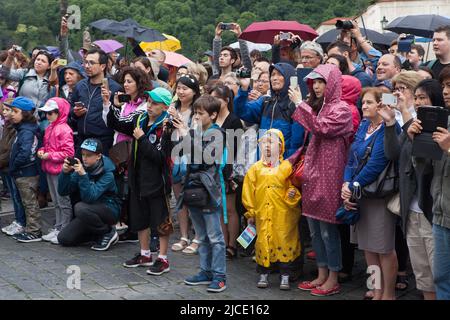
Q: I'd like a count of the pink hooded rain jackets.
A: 3